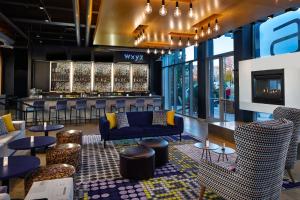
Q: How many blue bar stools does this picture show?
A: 7